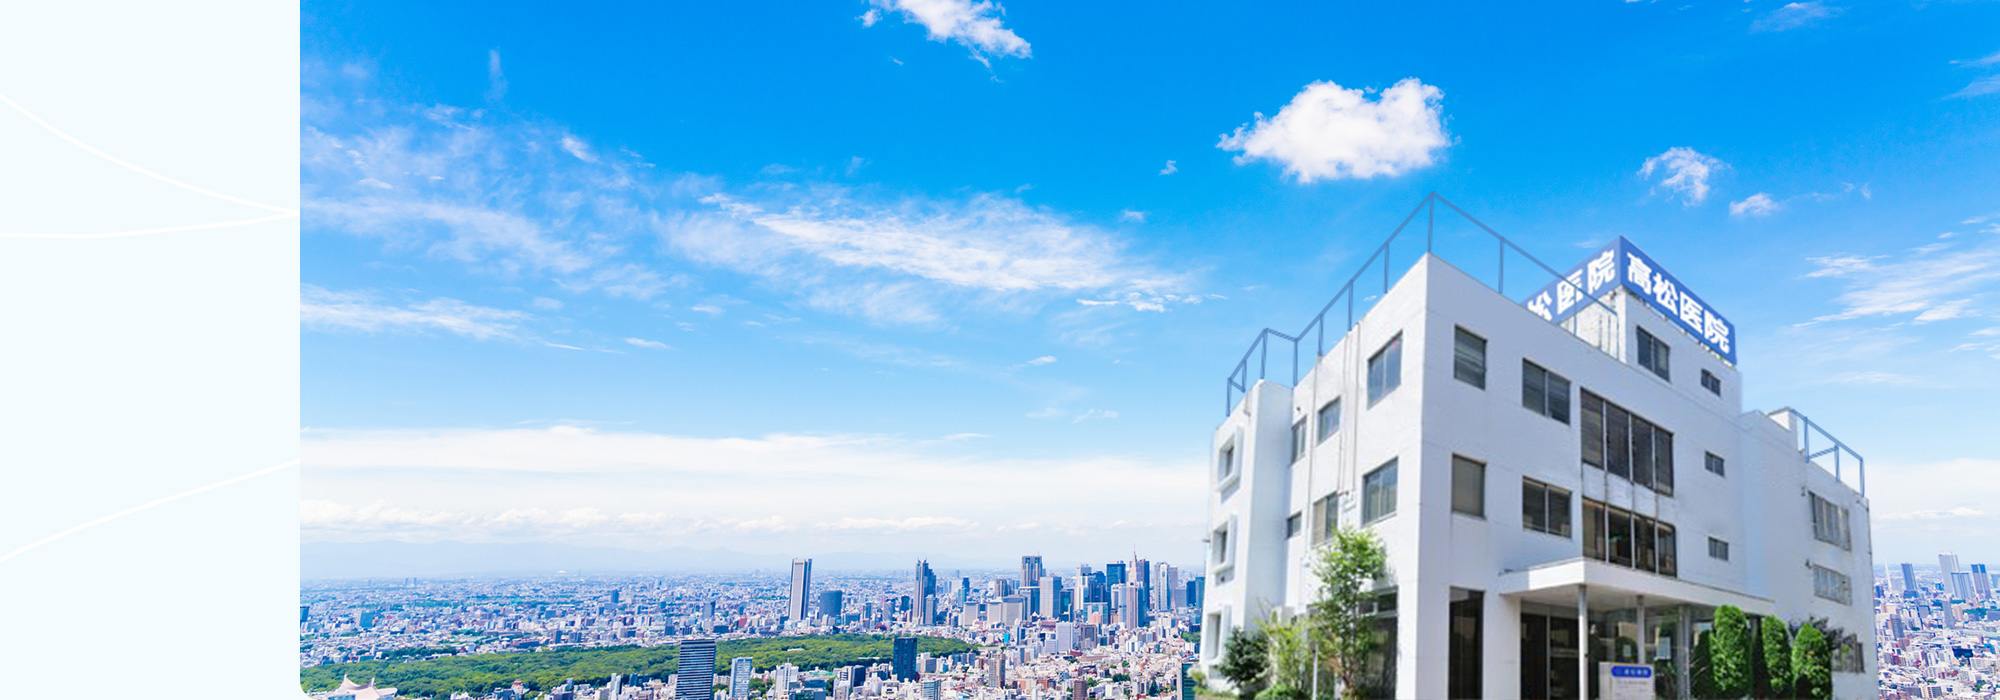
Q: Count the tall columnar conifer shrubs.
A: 3